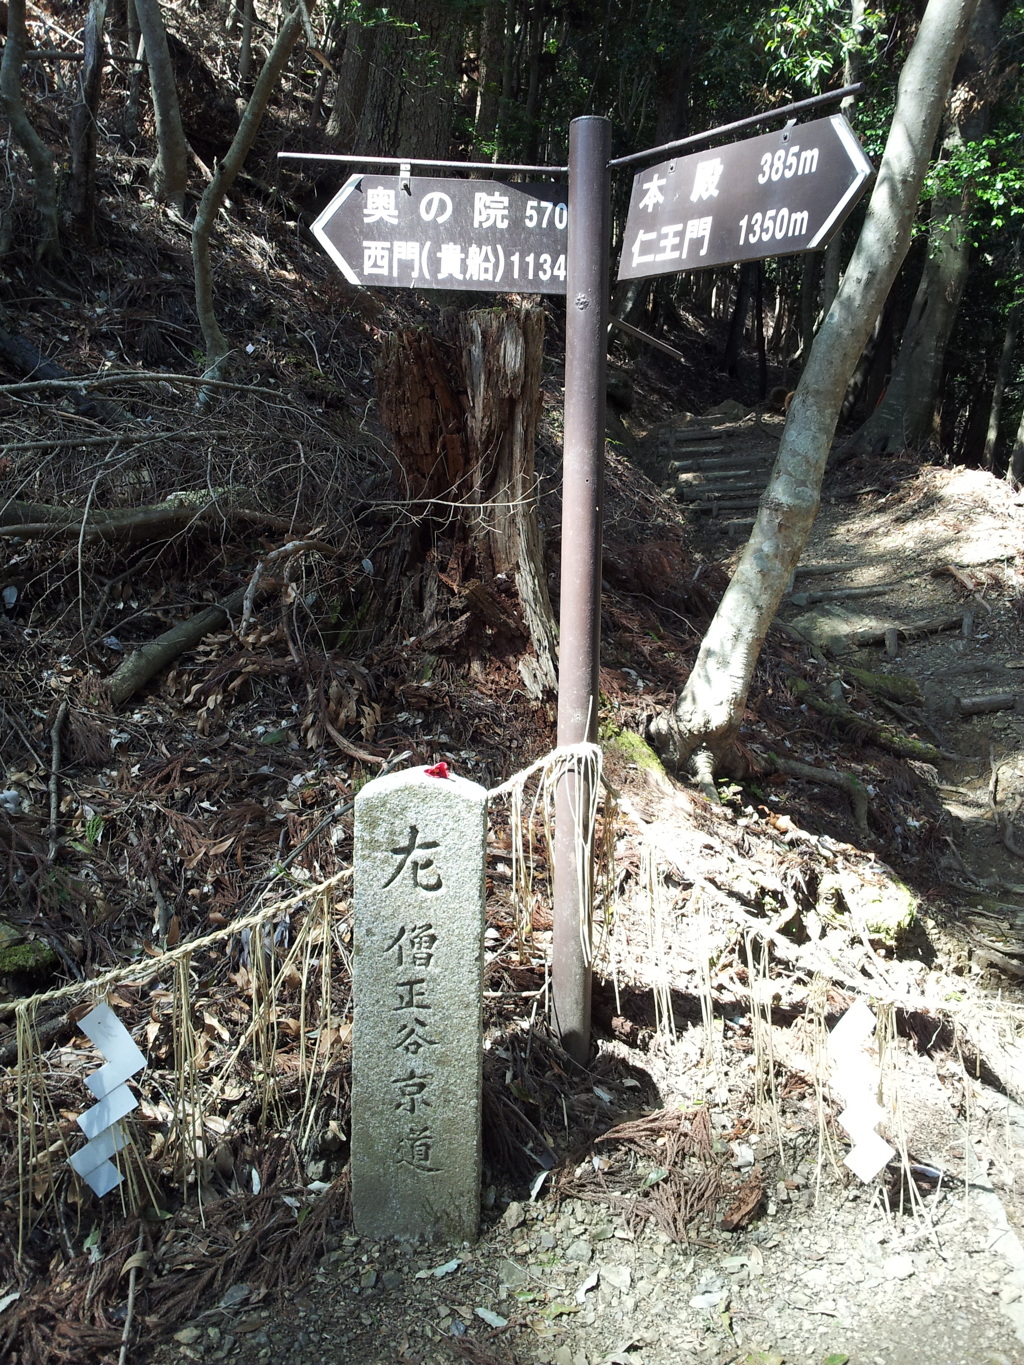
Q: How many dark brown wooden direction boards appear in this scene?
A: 2